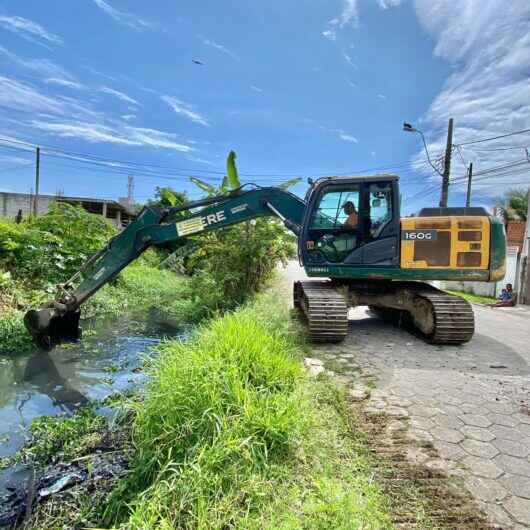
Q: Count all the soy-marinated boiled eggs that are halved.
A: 0